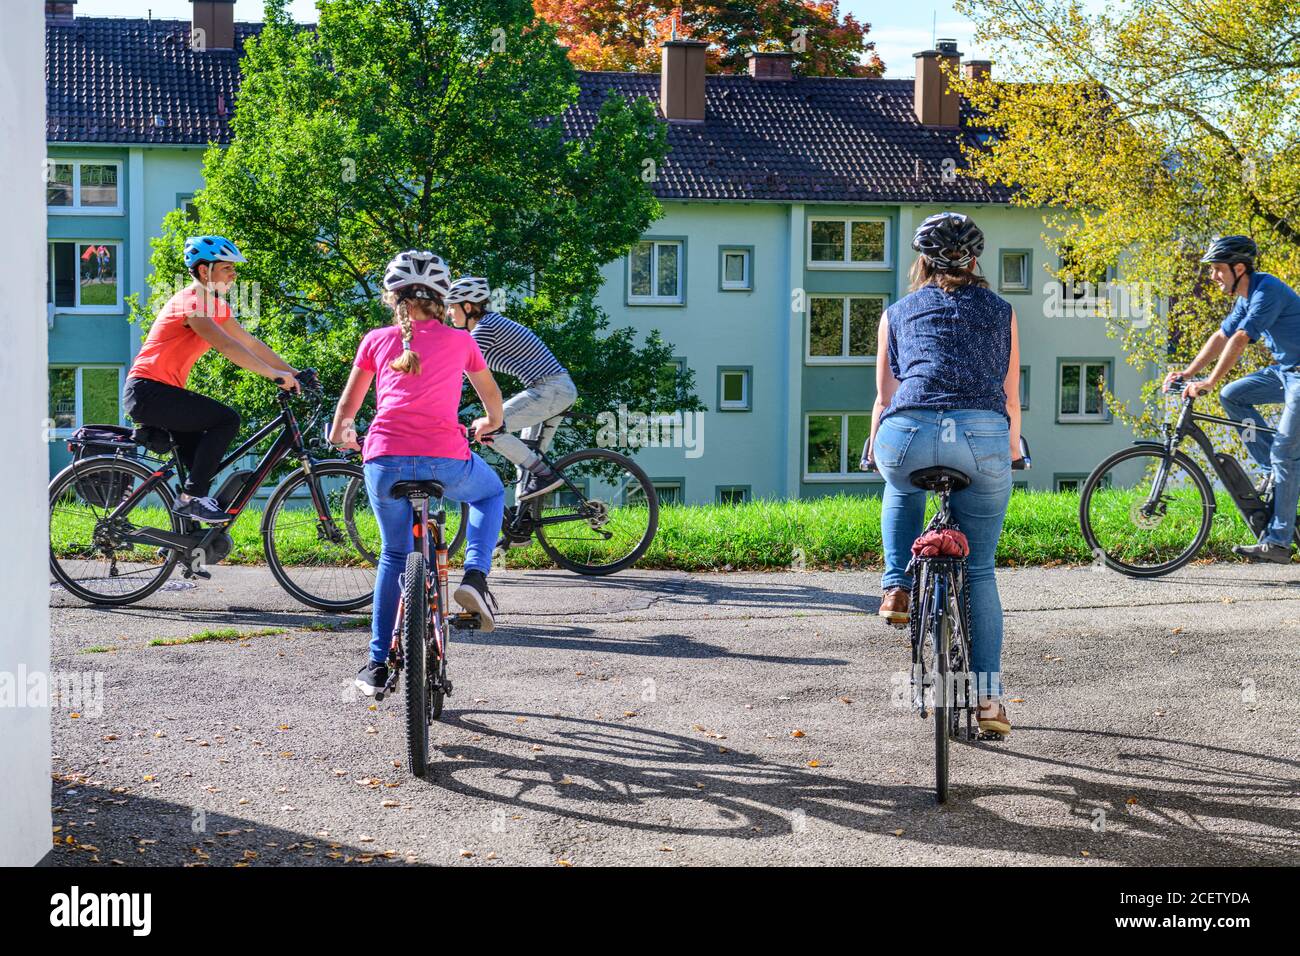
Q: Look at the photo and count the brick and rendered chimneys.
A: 6